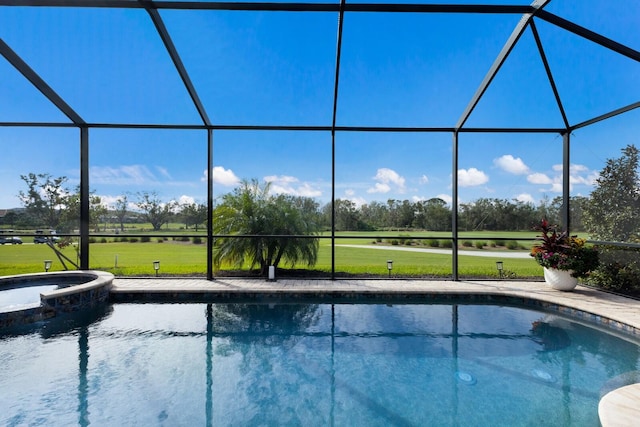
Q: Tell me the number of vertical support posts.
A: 5